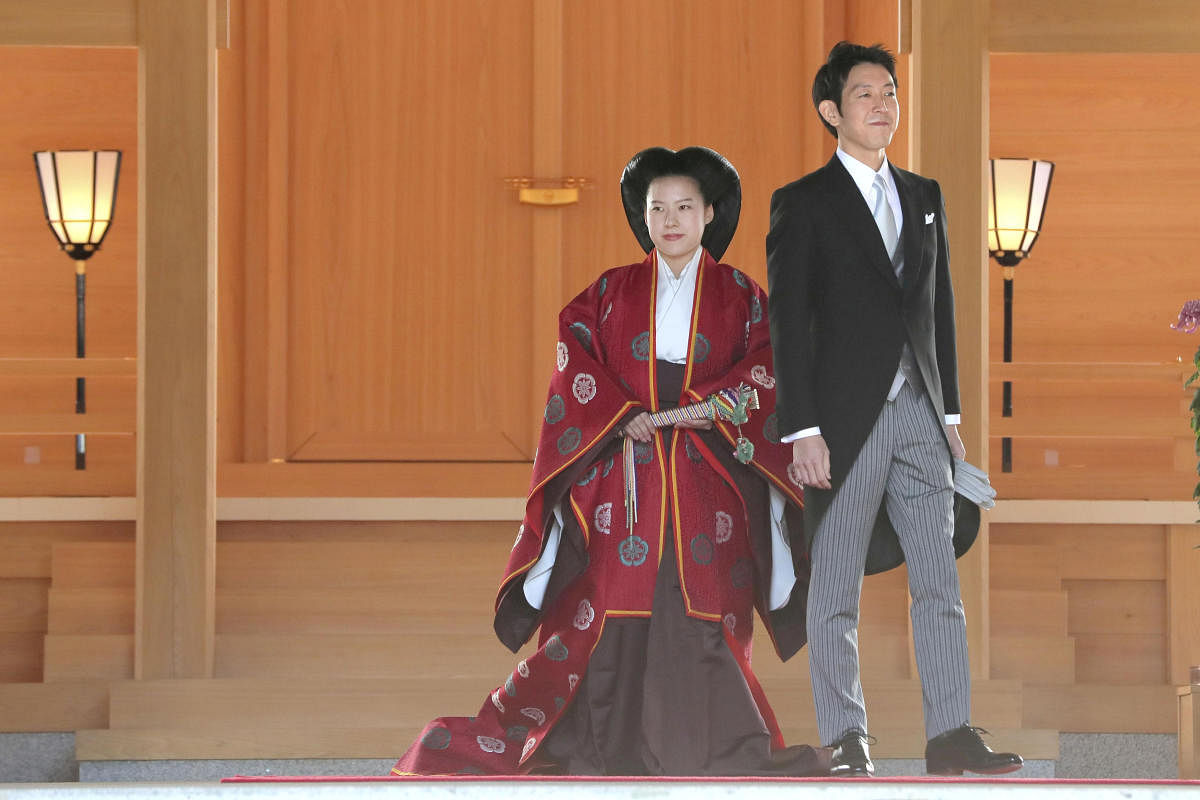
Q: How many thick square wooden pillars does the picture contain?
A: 2